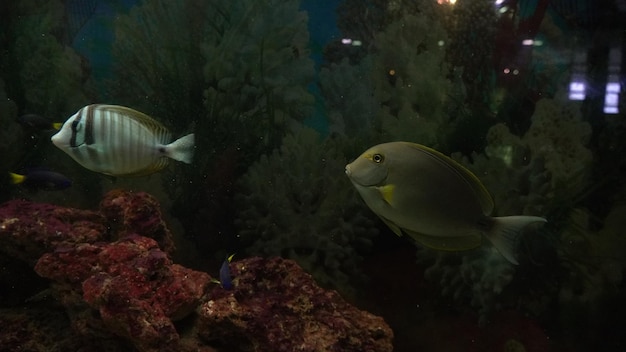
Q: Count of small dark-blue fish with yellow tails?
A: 3